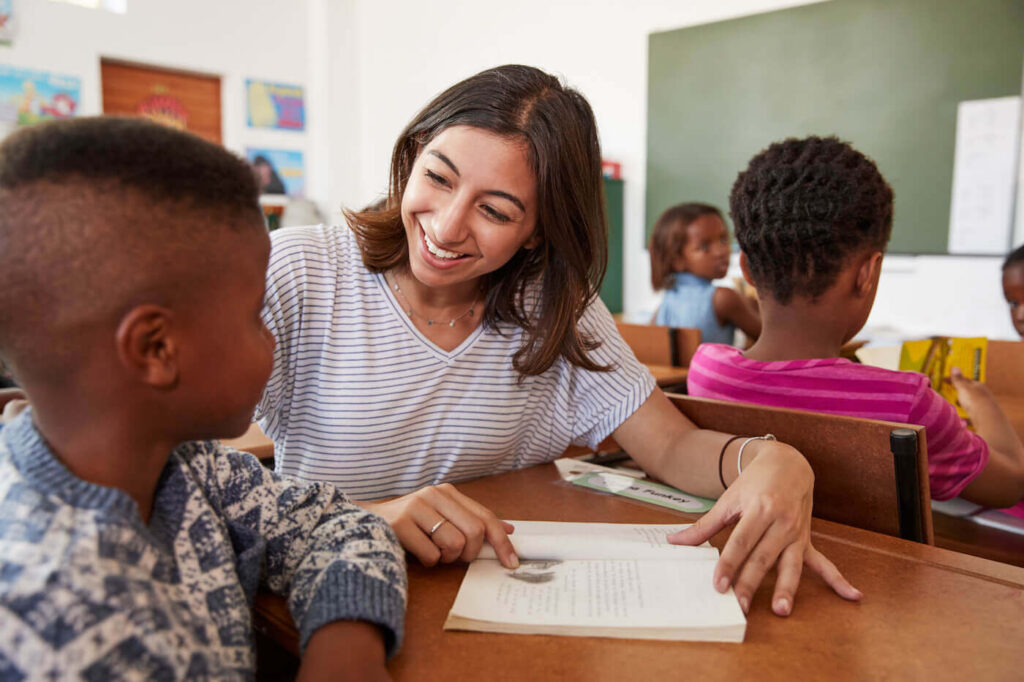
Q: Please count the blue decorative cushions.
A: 0